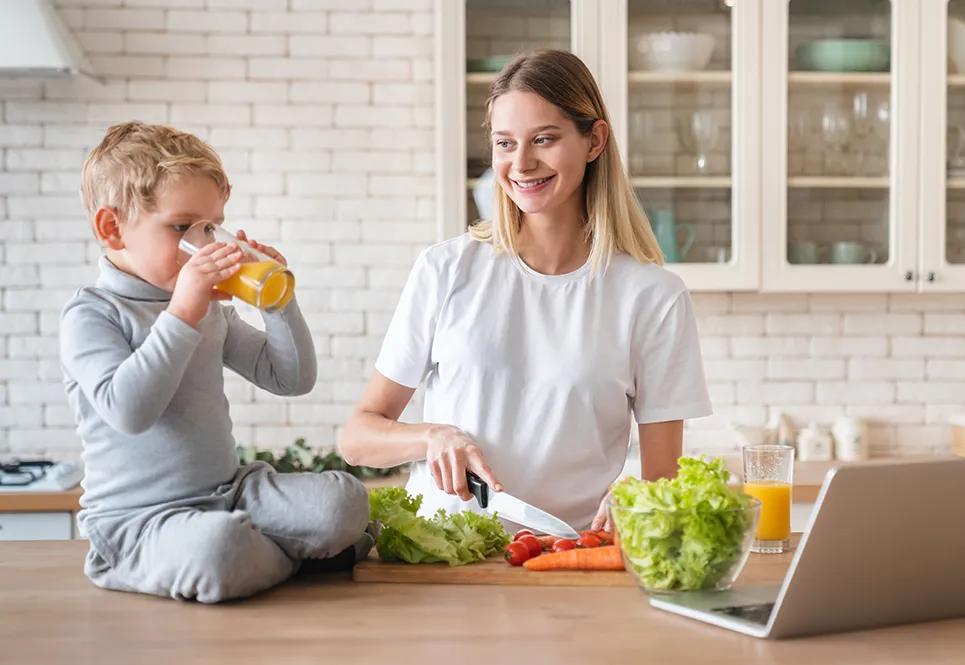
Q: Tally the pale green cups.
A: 2